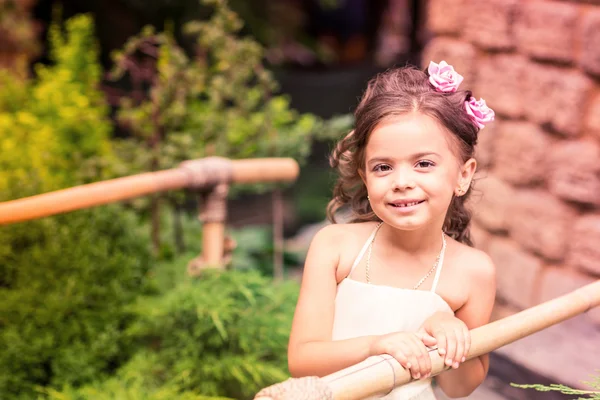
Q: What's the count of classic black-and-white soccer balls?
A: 0